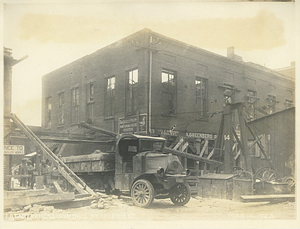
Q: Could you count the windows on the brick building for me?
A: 12